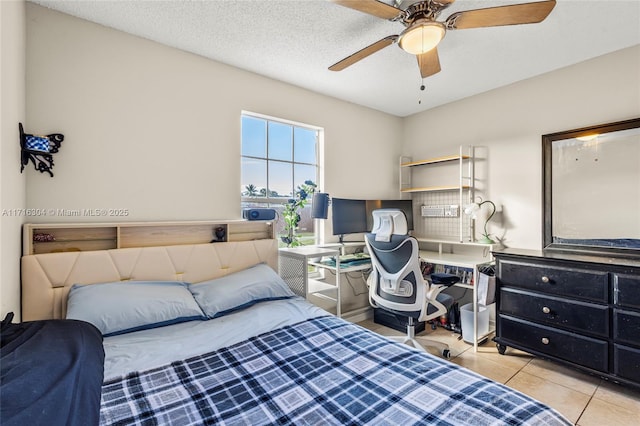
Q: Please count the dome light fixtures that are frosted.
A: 1